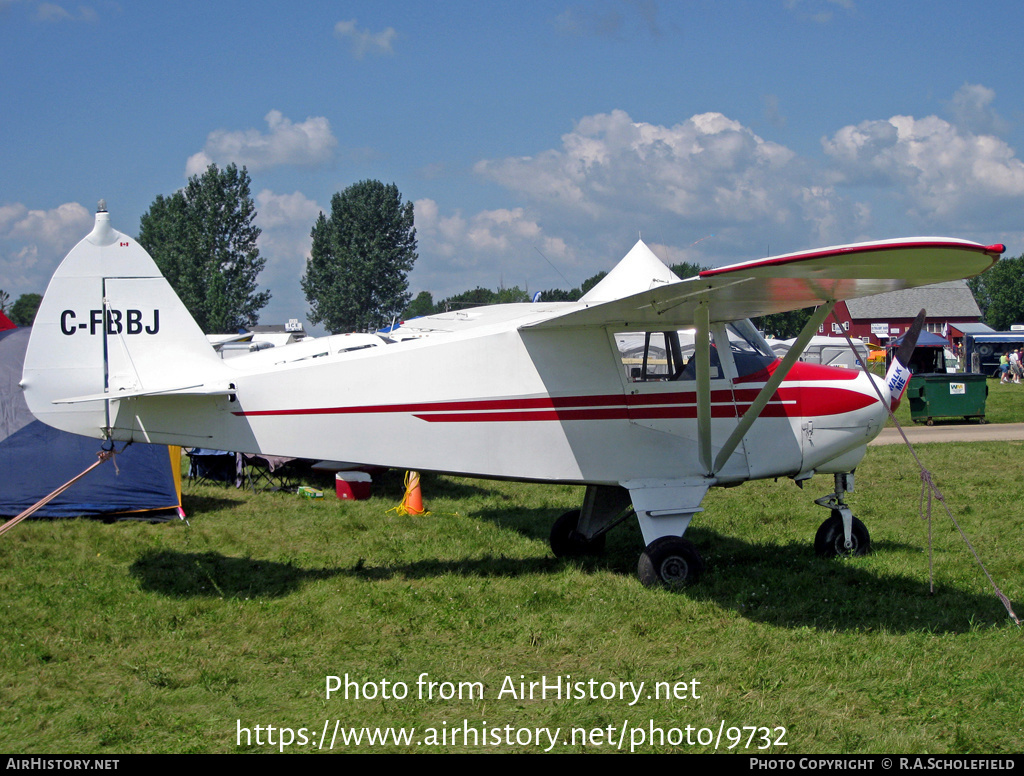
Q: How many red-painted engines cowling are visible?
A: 1